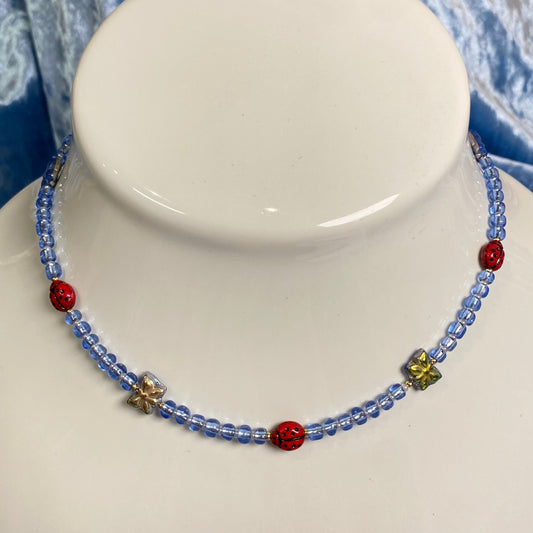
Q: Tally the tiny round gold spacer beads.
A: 10